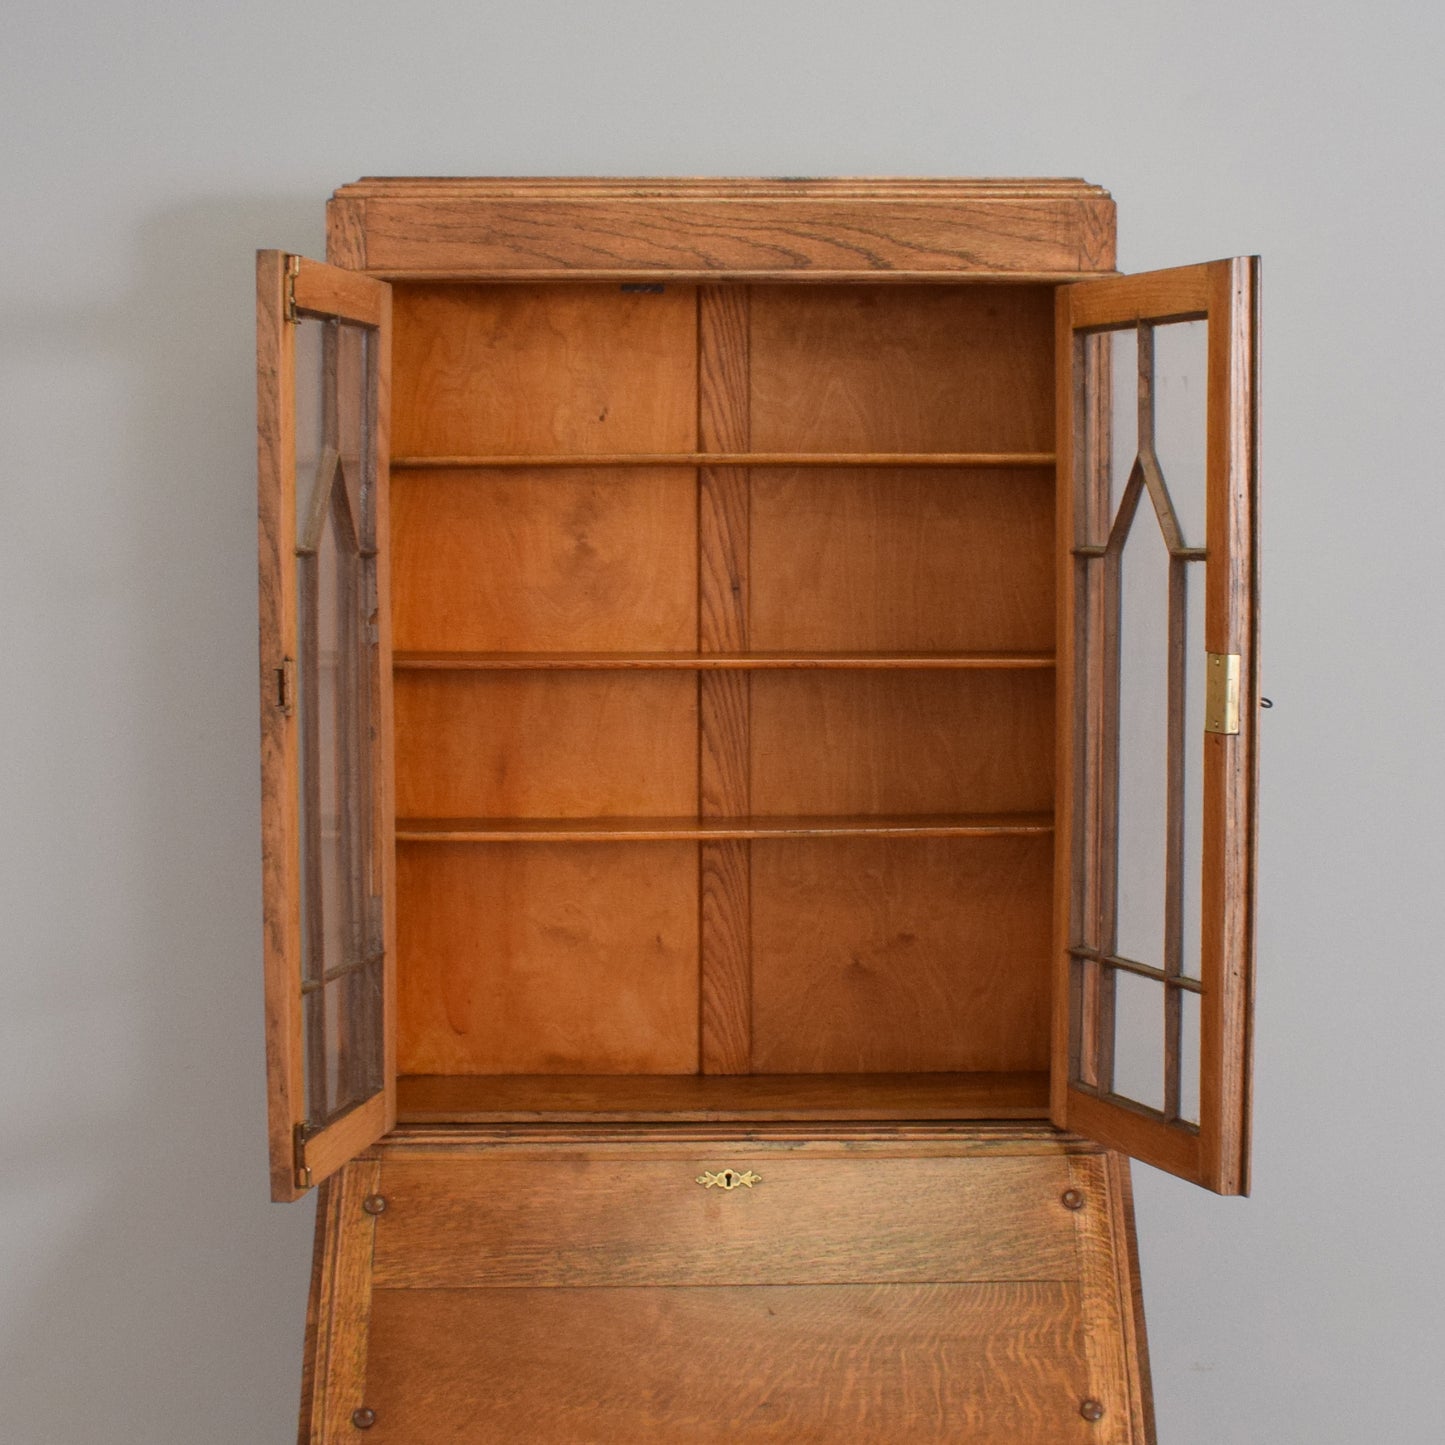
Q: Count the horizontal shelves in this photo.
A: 3